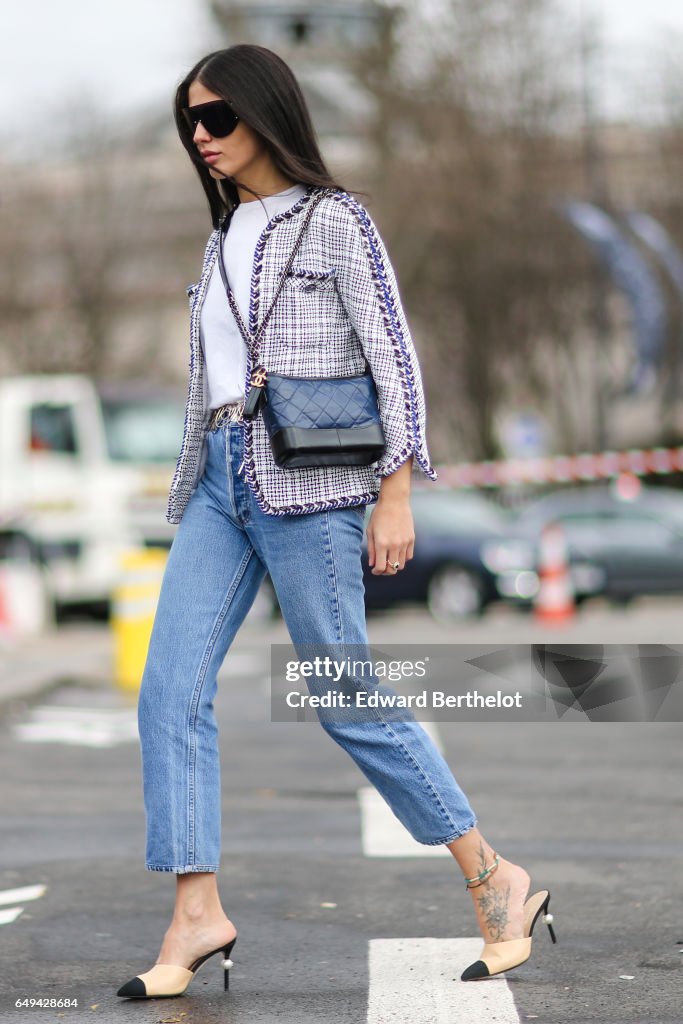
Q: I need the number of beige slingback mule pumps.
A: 2